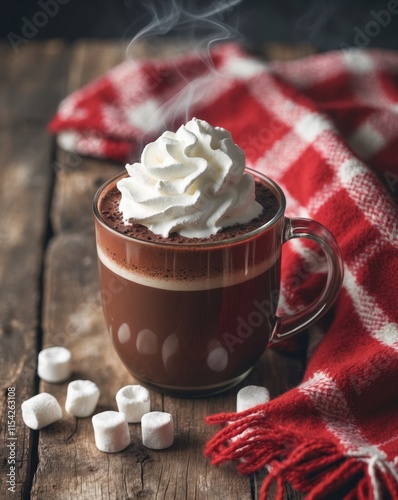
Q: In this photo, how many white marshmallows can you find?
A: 7